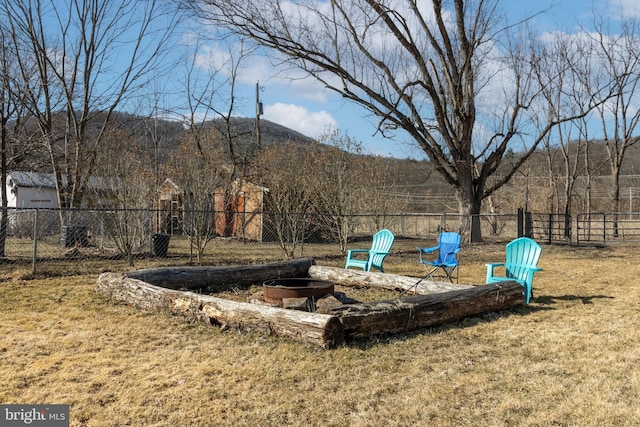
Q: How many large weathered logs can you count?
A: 4